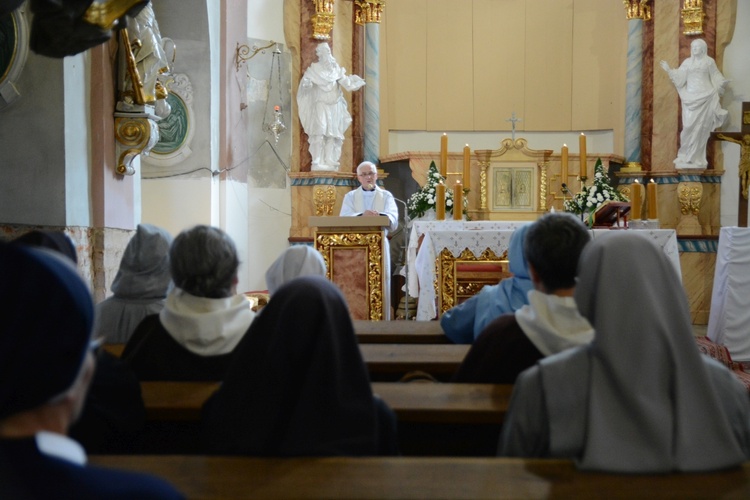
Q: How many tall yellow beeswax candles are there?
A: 8